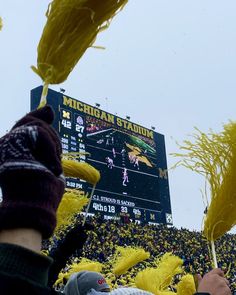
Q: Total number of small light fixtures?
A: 4